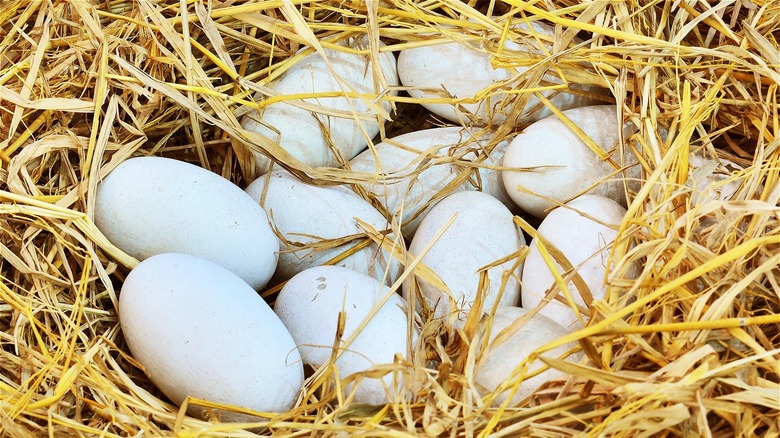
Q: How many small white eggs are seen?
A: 11